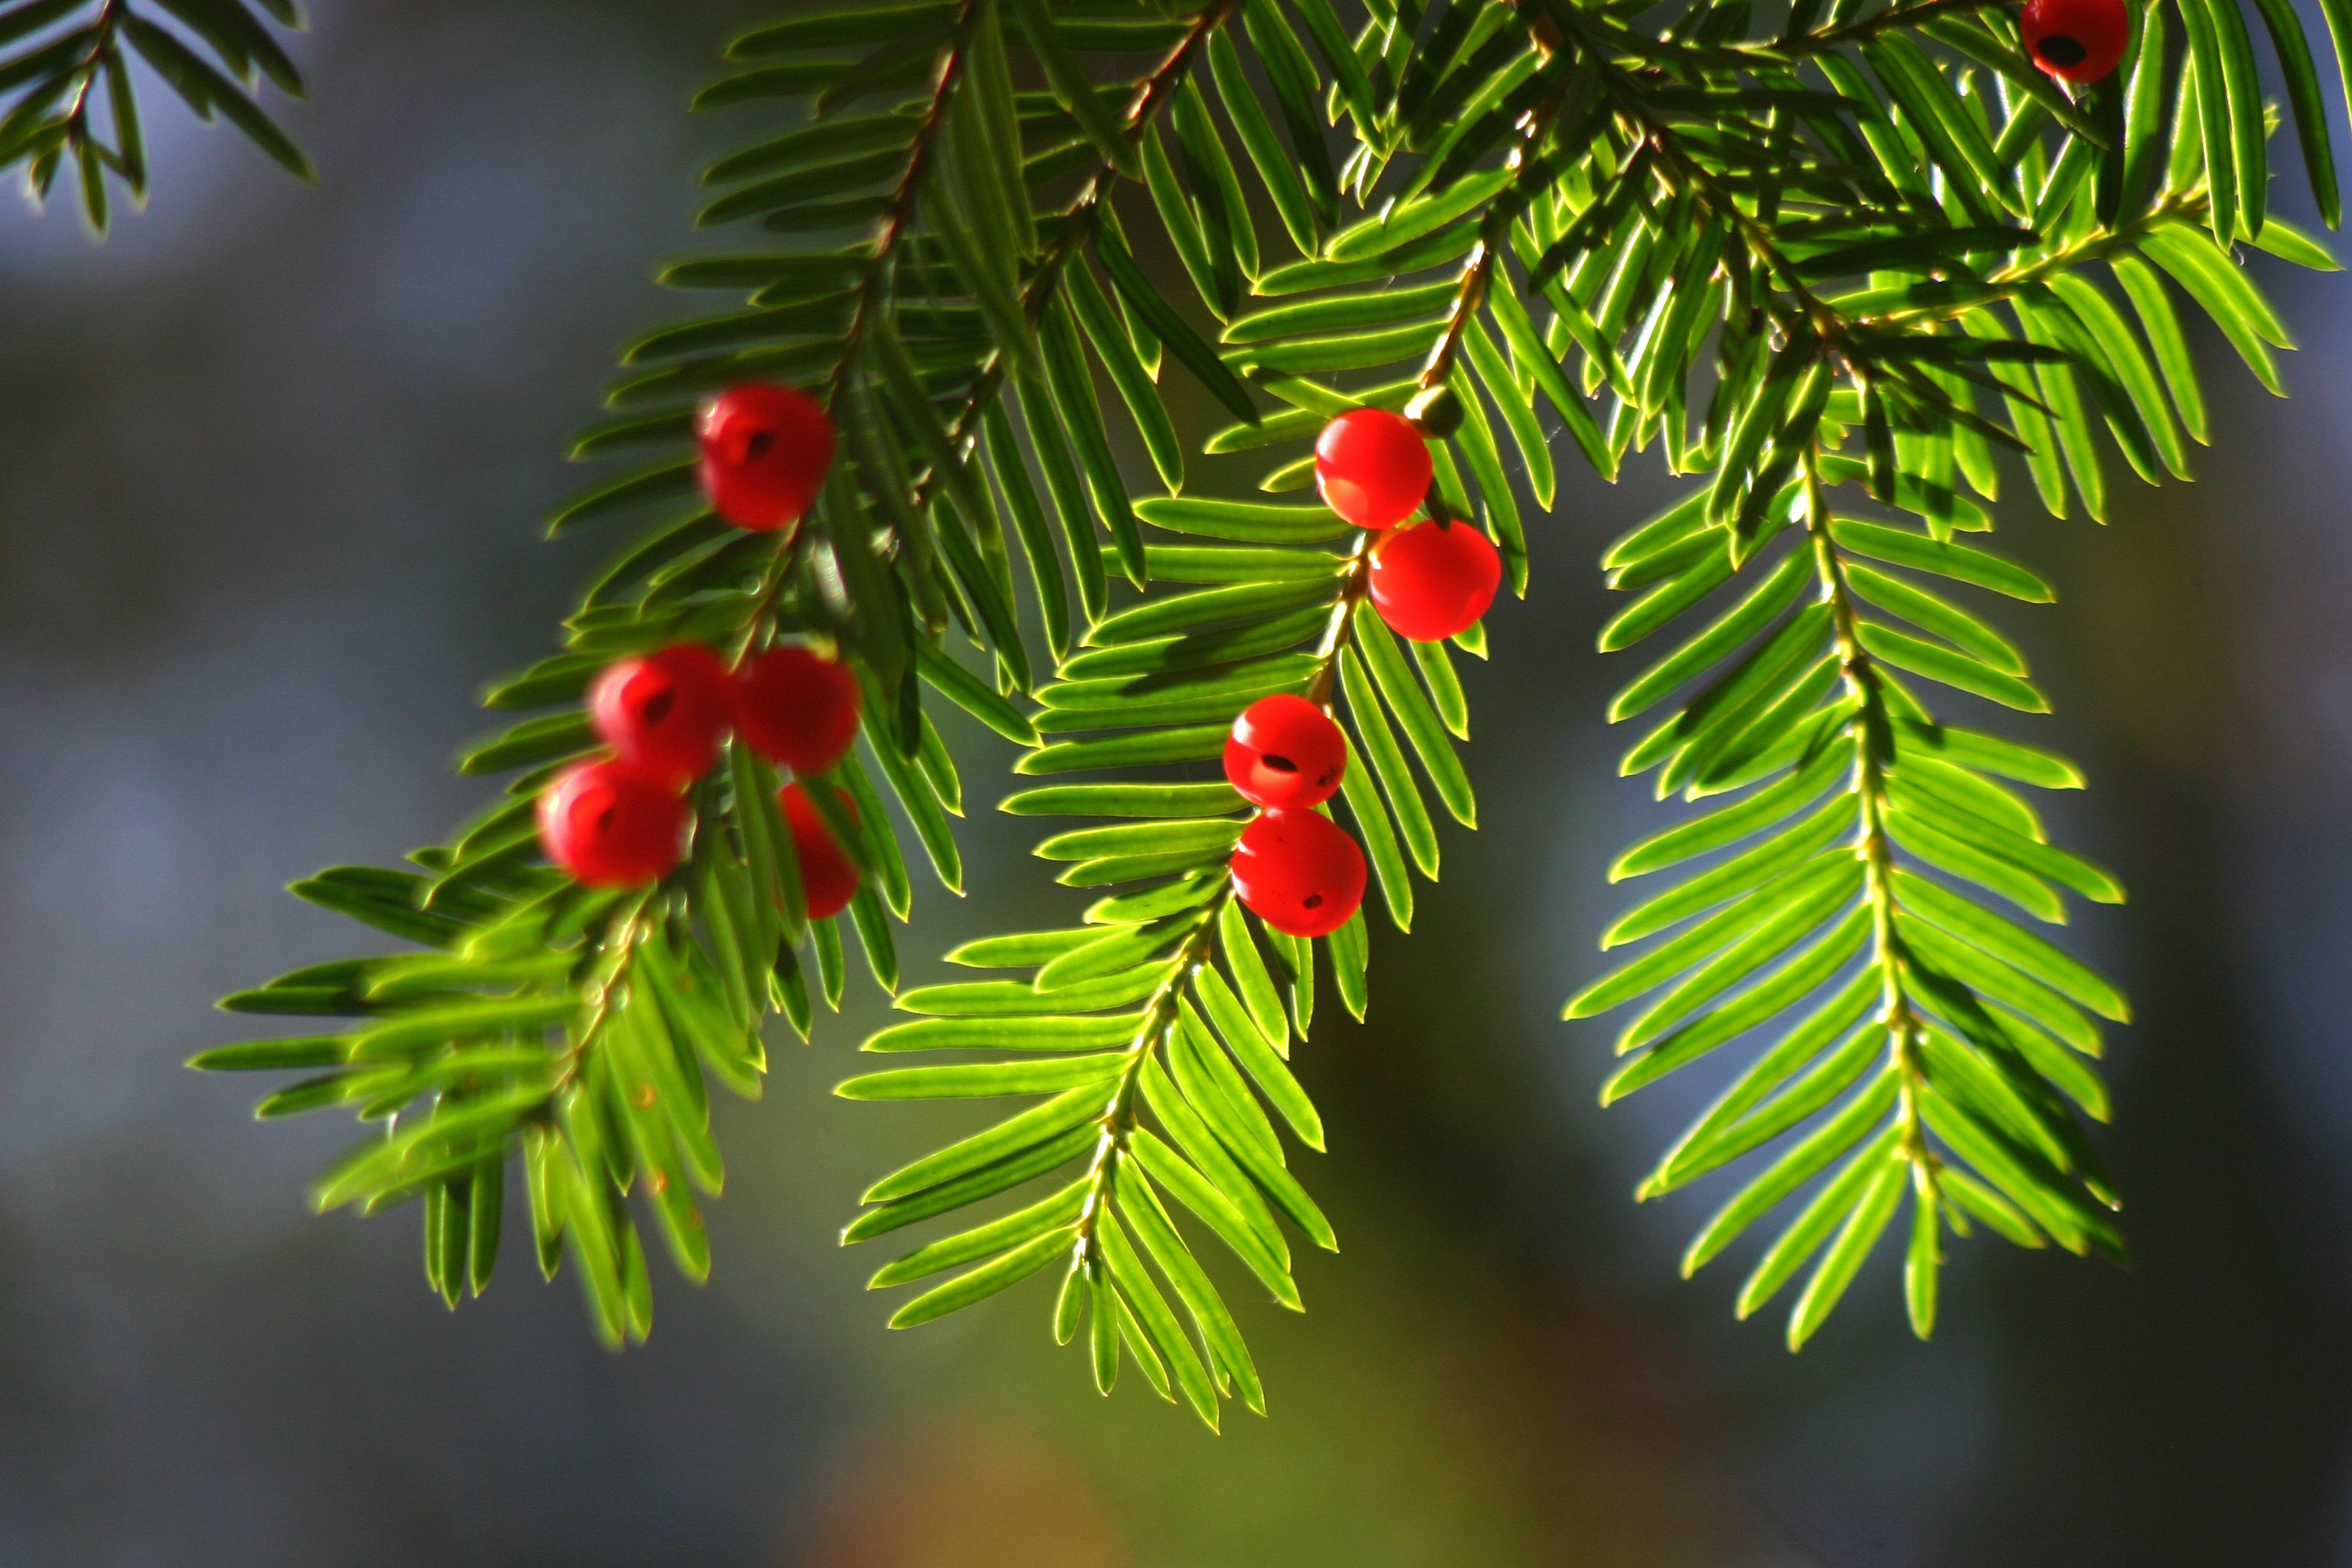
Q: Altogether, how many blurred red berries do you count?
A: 5